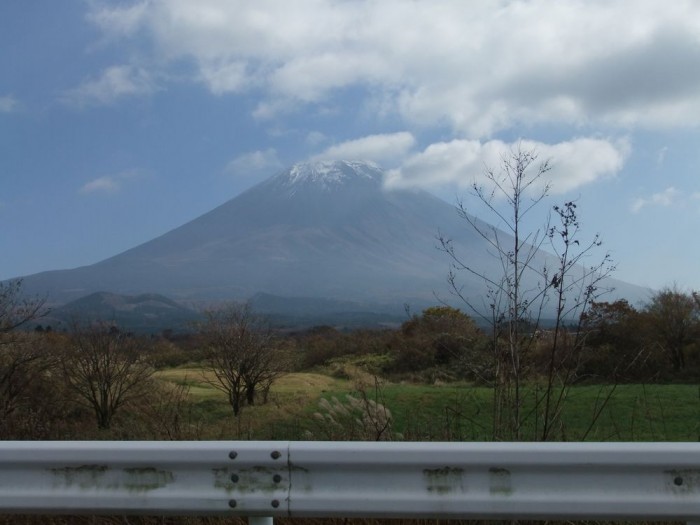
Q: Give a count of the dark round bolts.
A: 7